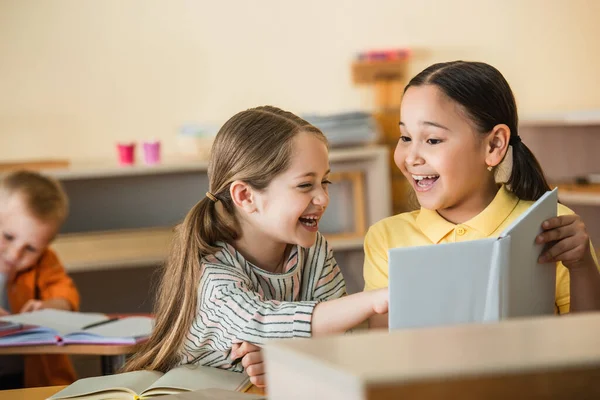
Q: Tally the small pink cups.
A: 2